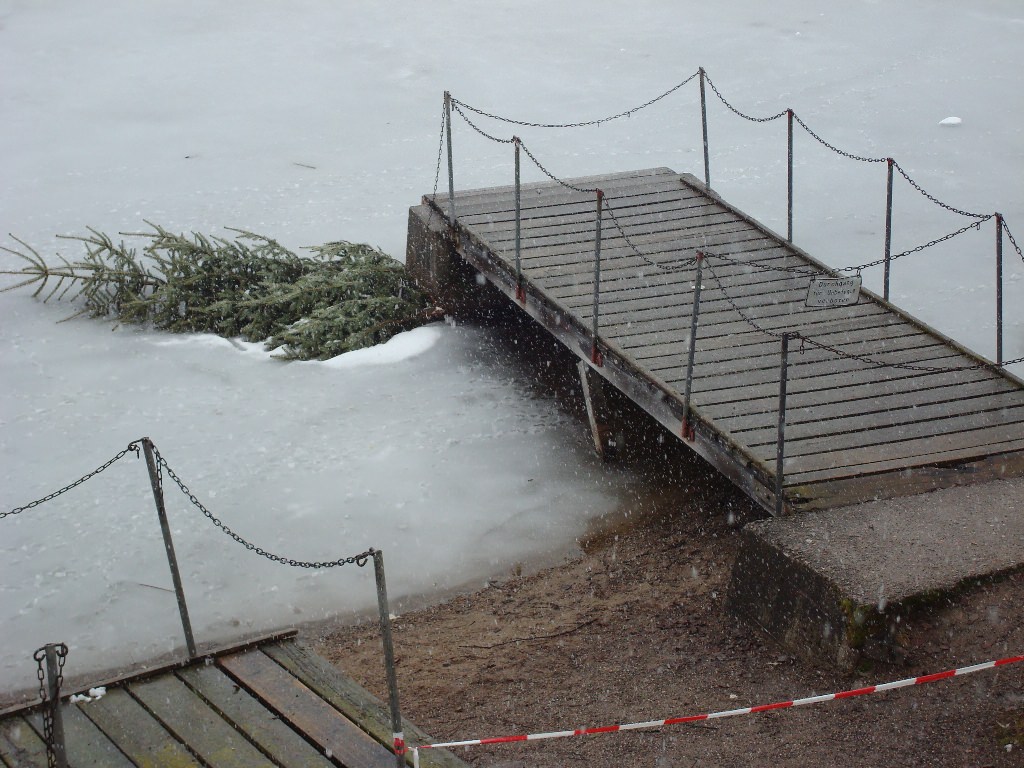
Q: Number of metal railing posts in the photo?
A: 12